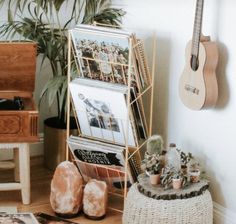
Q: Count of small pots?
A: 3